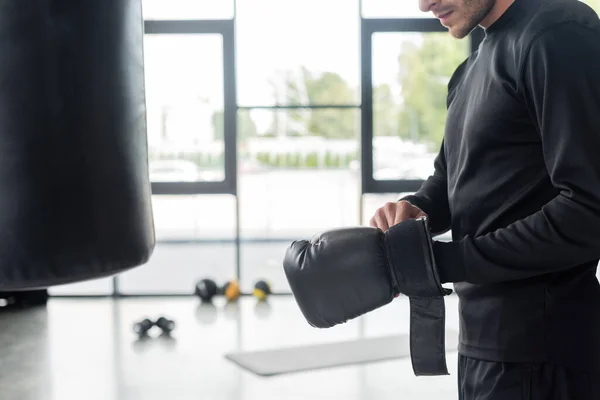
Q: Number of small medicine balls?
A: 3